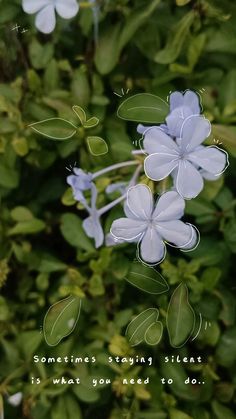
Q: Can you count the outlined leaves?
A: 10